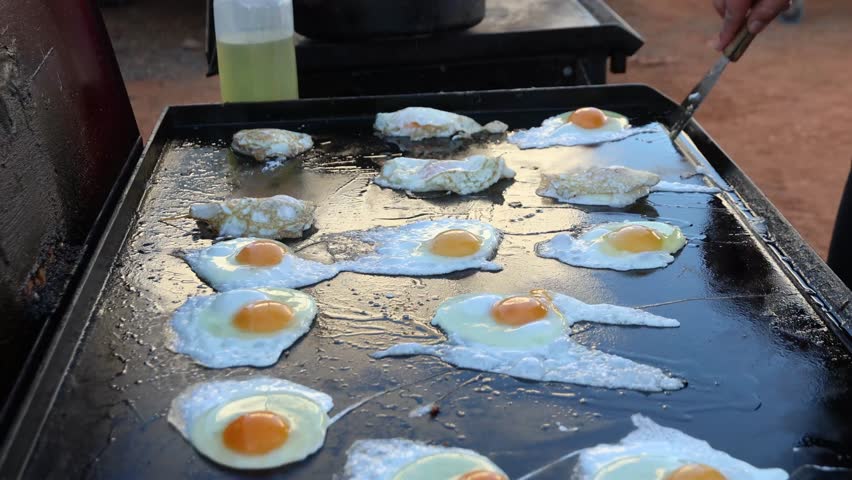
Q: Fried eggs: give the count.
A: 14